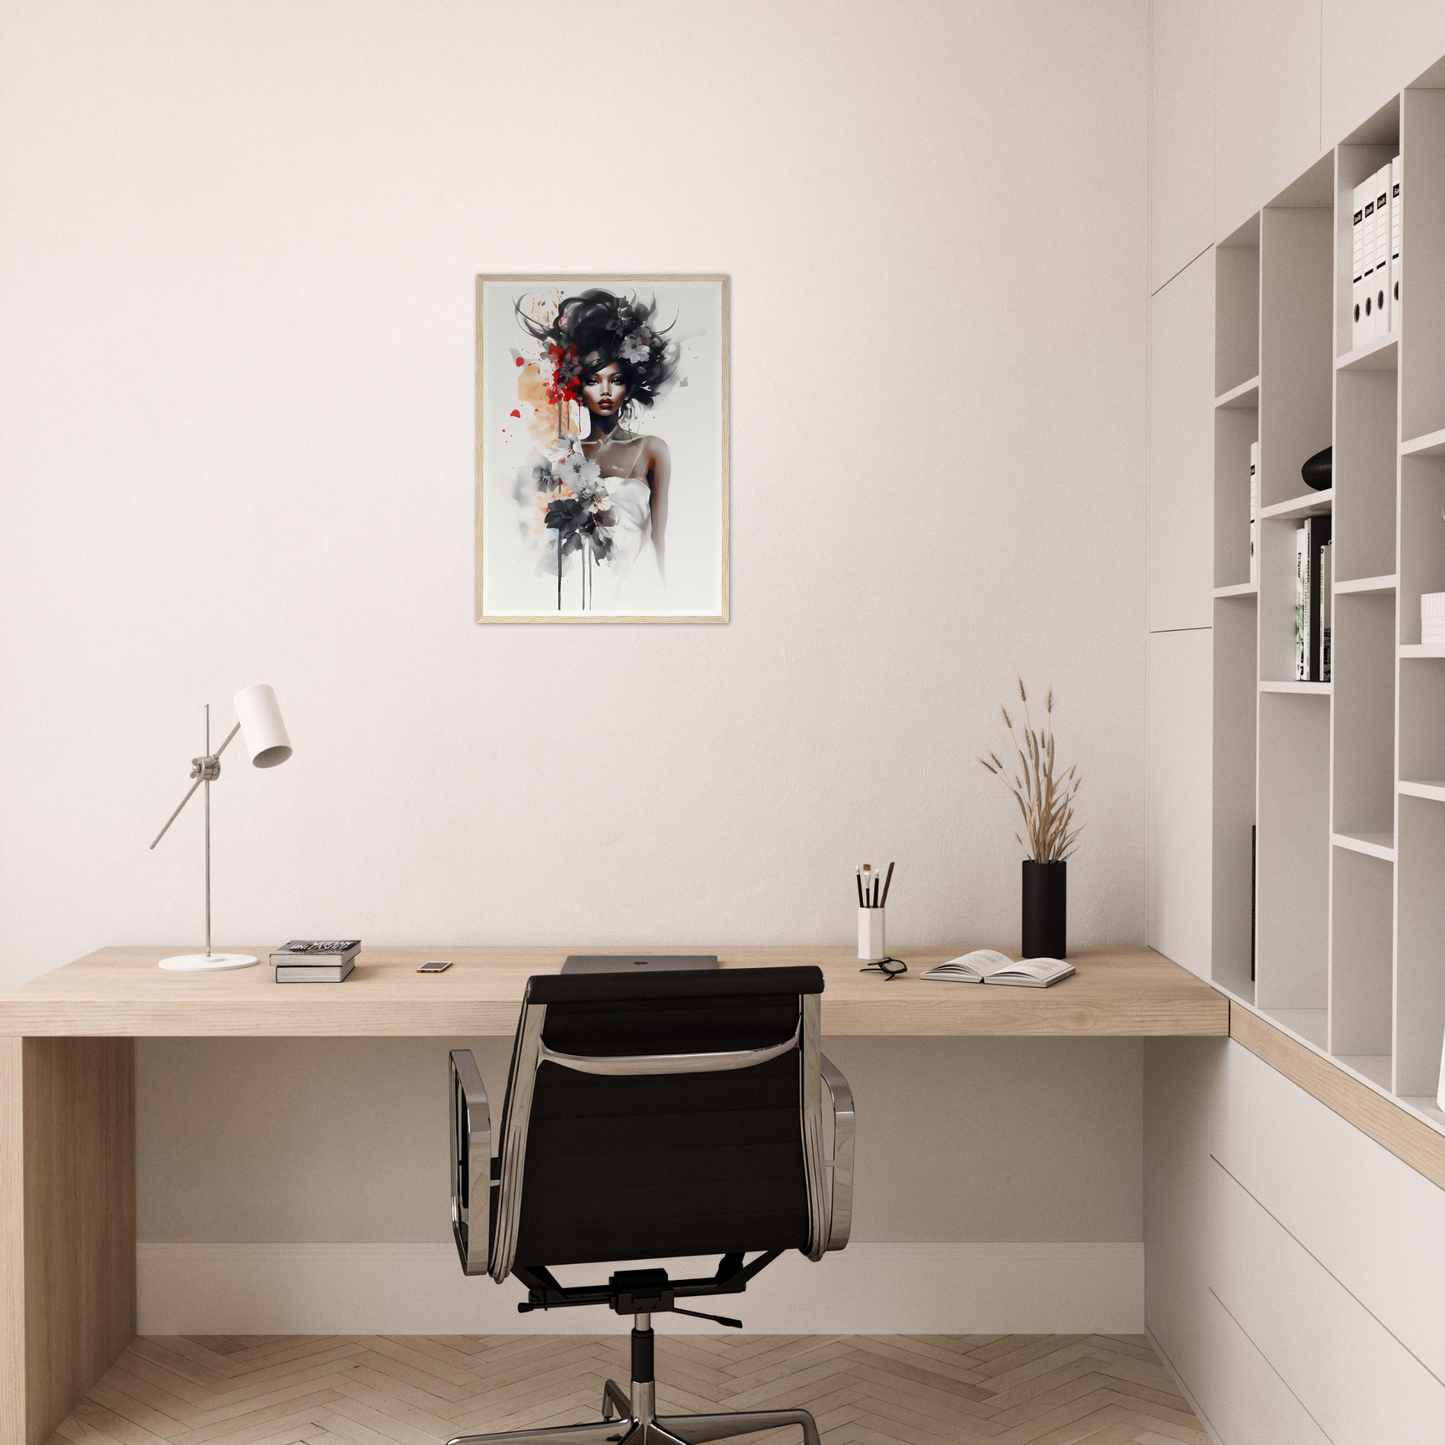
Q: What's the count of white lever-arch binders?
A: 5